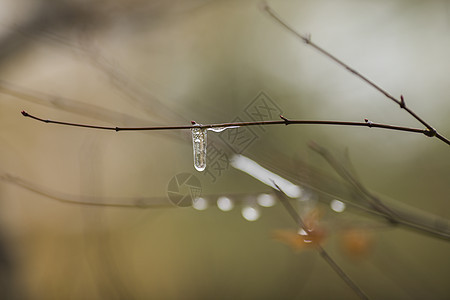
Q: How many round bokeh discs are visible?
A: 5